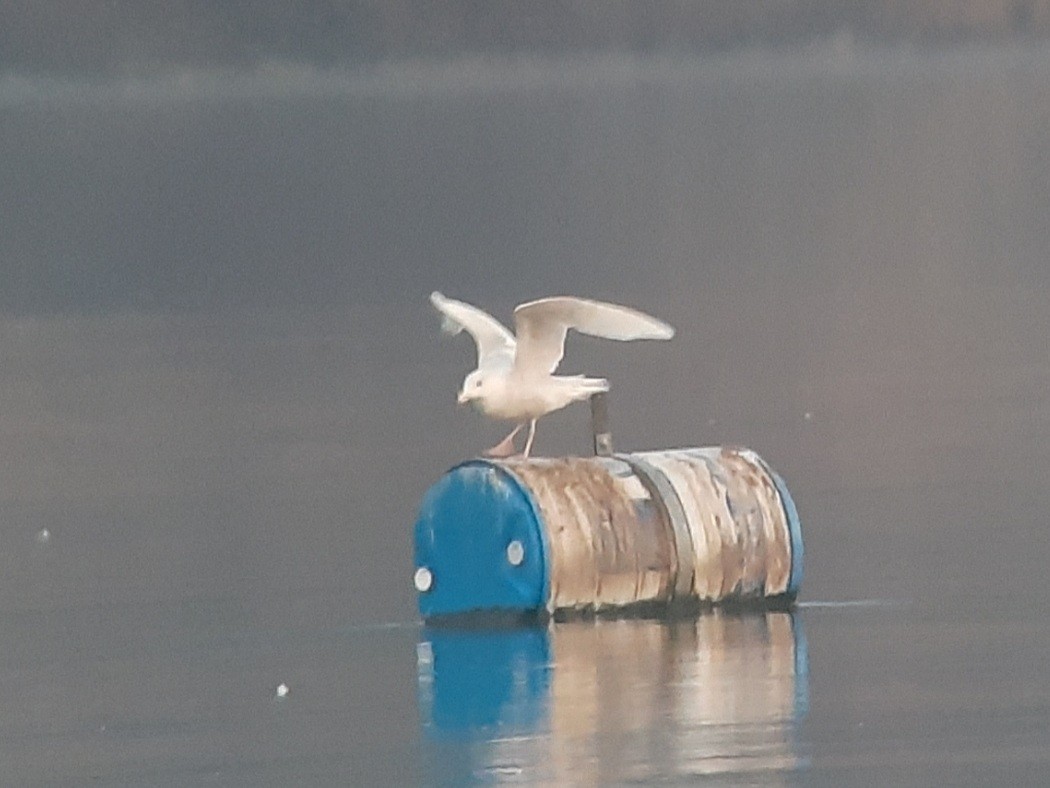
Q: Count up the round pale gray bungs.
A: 2